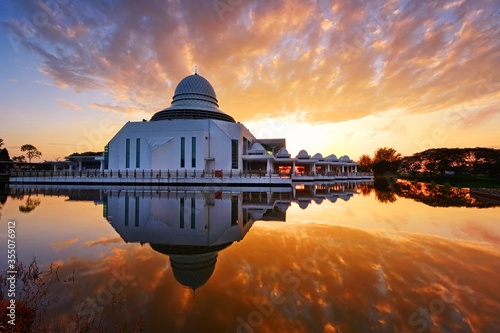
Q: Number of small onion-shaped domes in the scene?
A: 6